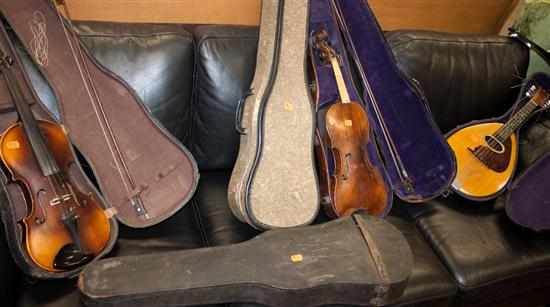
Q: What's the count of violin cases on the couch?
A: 4